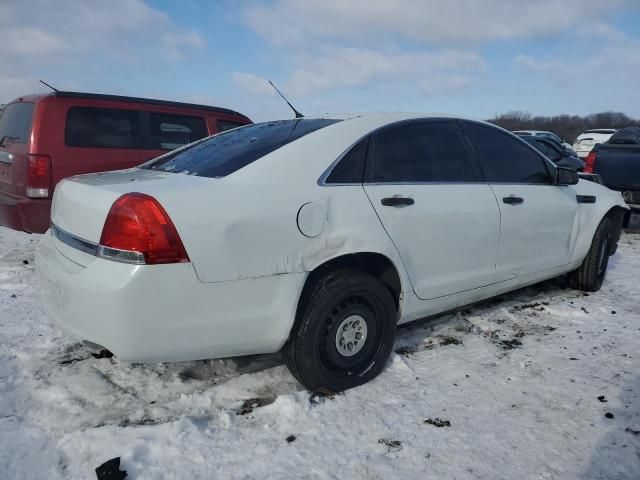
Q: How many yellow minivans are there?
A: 0